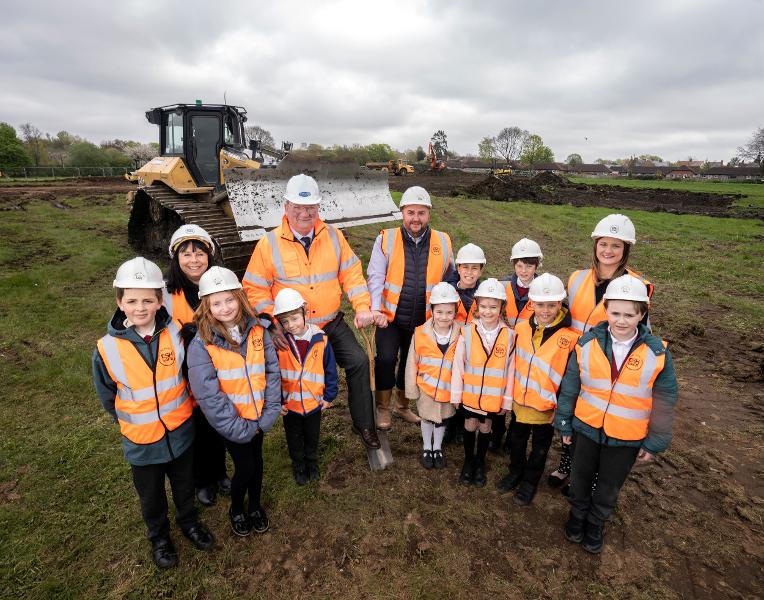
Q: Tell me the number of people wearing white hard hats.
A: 13